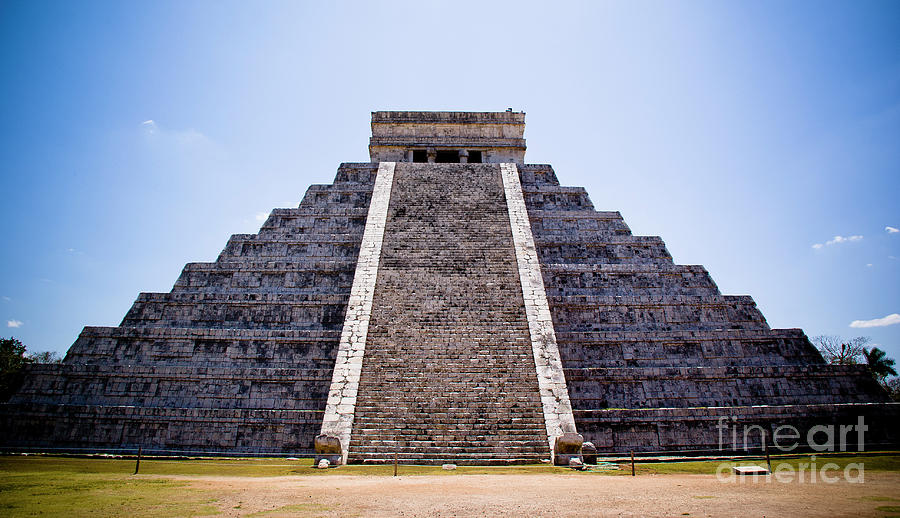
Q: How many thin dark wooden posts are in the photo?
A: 4